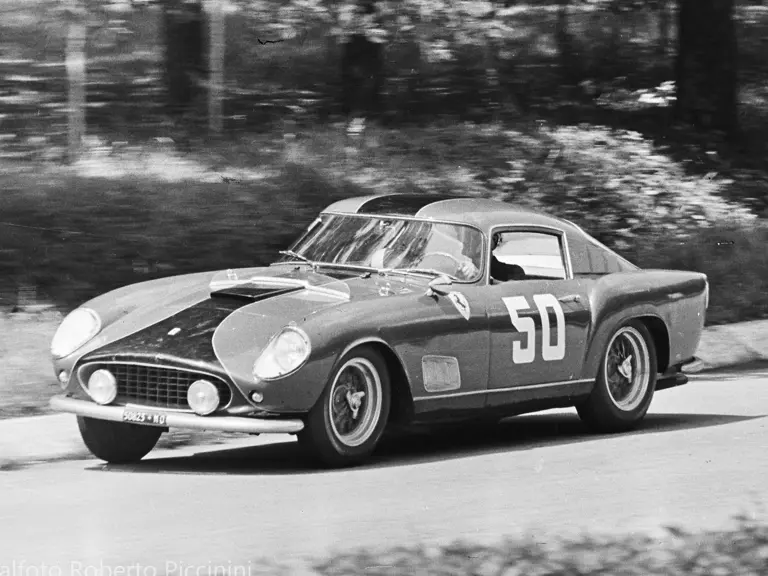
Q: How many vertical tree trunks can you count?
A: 5